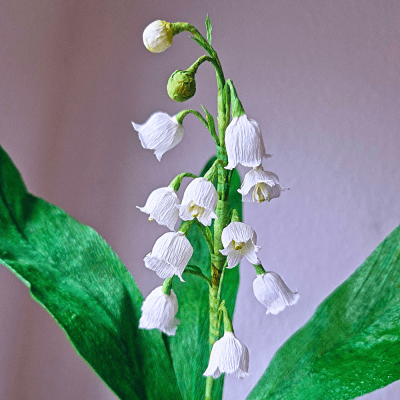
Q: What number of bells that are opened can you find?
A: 10